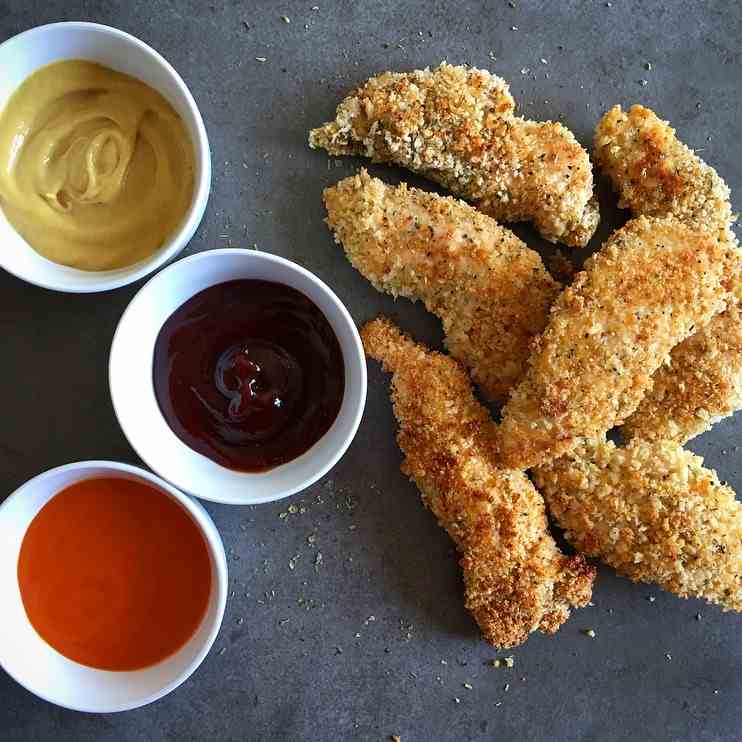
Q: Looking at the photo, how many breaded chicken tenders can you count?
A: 7